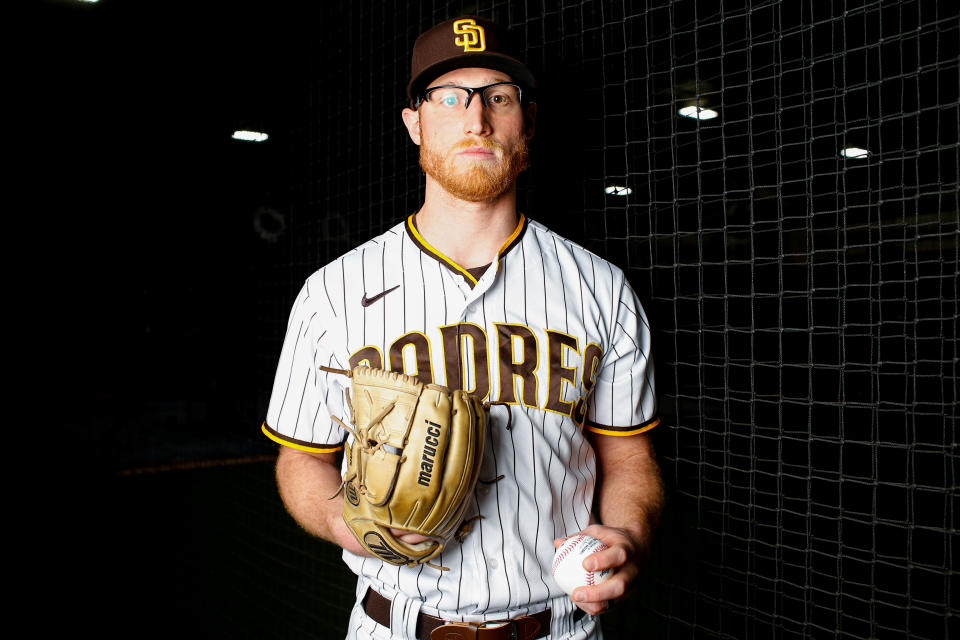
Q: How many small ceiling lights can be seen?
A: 4